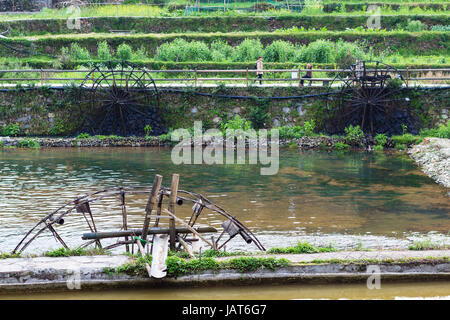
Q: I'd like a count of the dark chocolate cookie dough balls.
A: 0